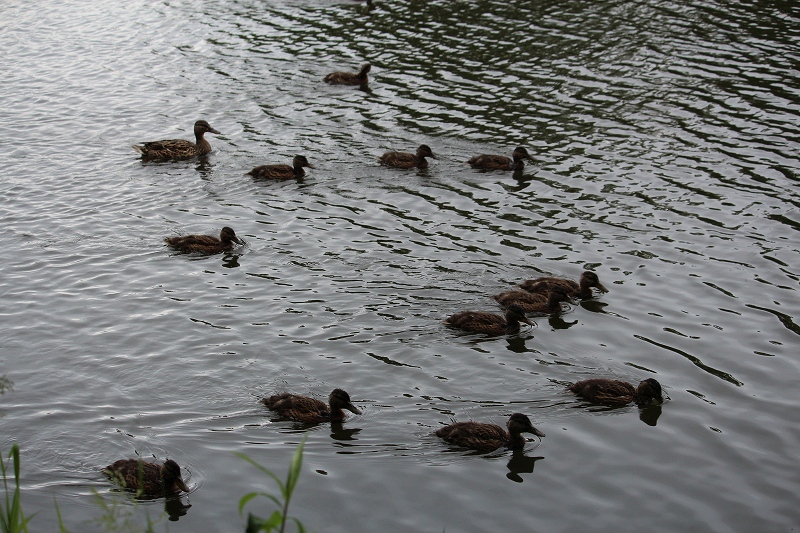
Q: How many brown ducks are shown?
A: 13